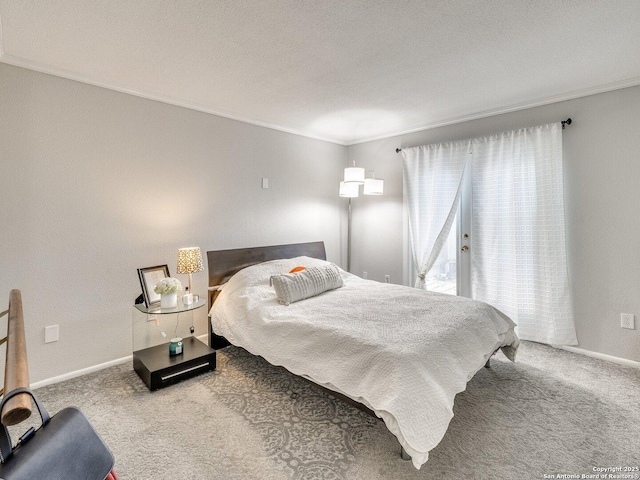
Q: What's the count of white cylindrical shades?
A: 3